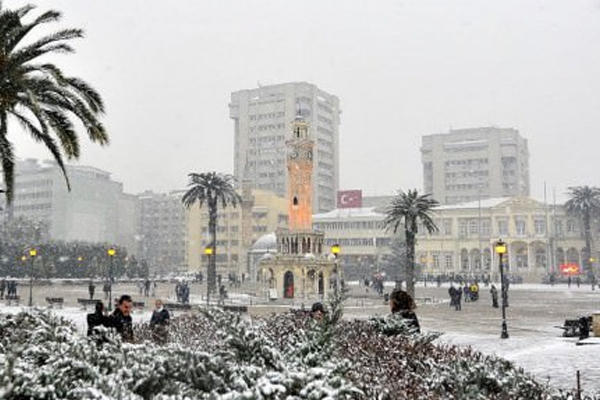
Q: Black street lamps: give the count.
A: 5